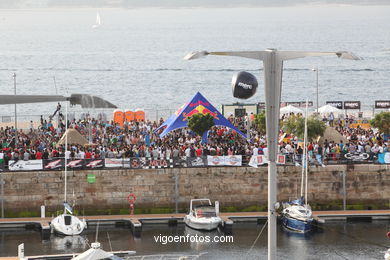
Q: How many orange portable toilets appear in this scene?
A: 3